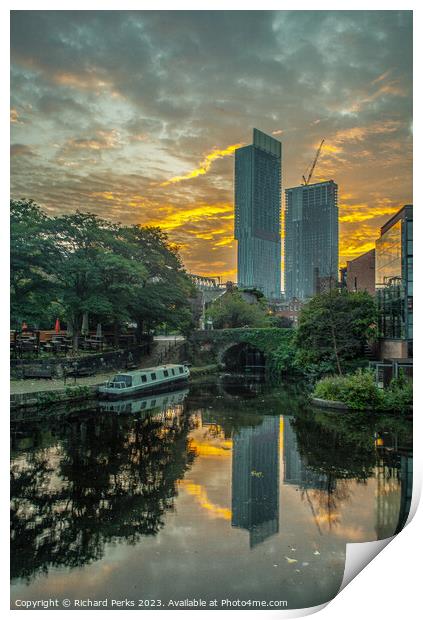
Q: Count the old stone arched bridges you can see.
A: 1